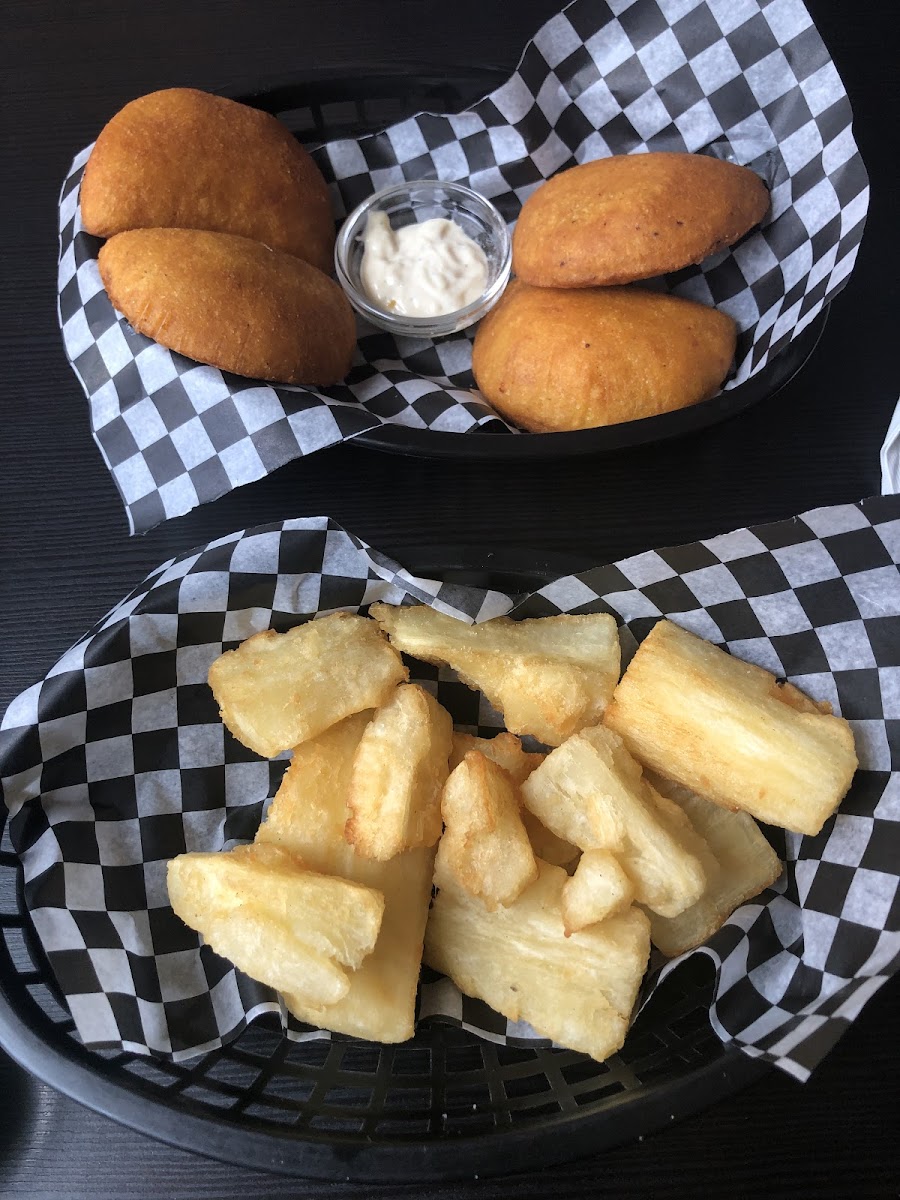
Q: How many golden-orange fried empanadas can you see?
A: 4